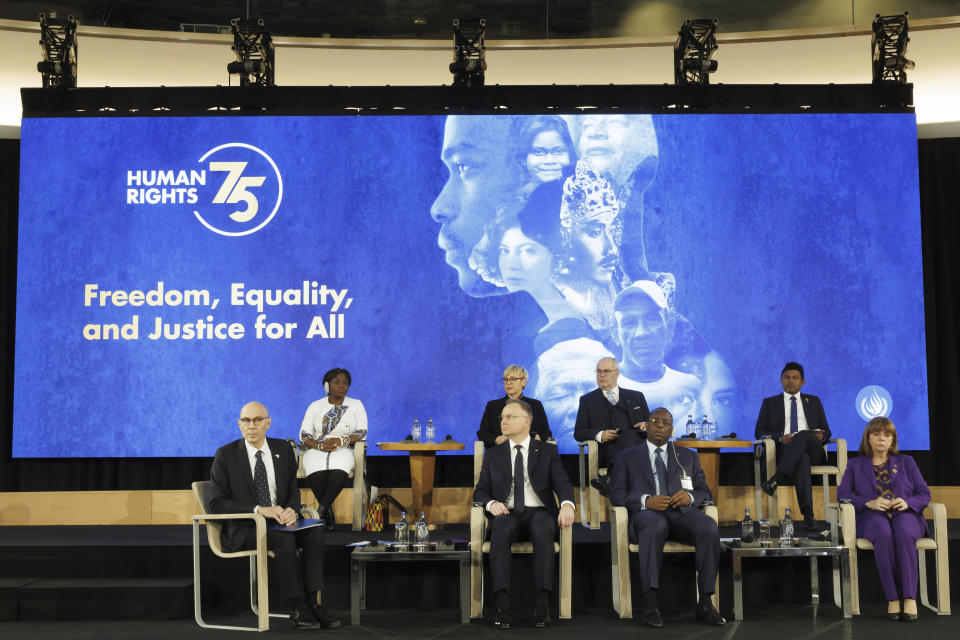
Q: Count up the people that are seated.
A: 8